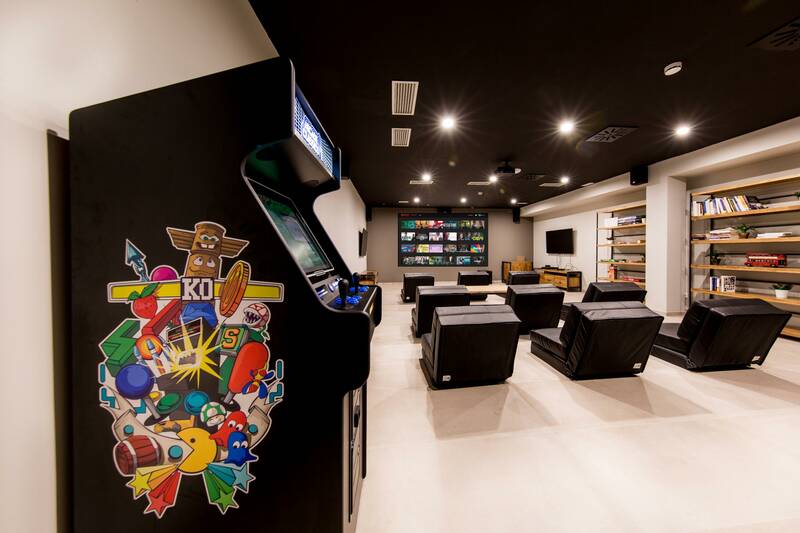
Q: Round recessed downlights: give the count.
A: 9